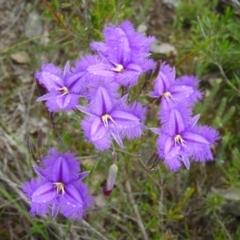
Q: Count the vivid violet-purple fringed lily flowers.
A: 6